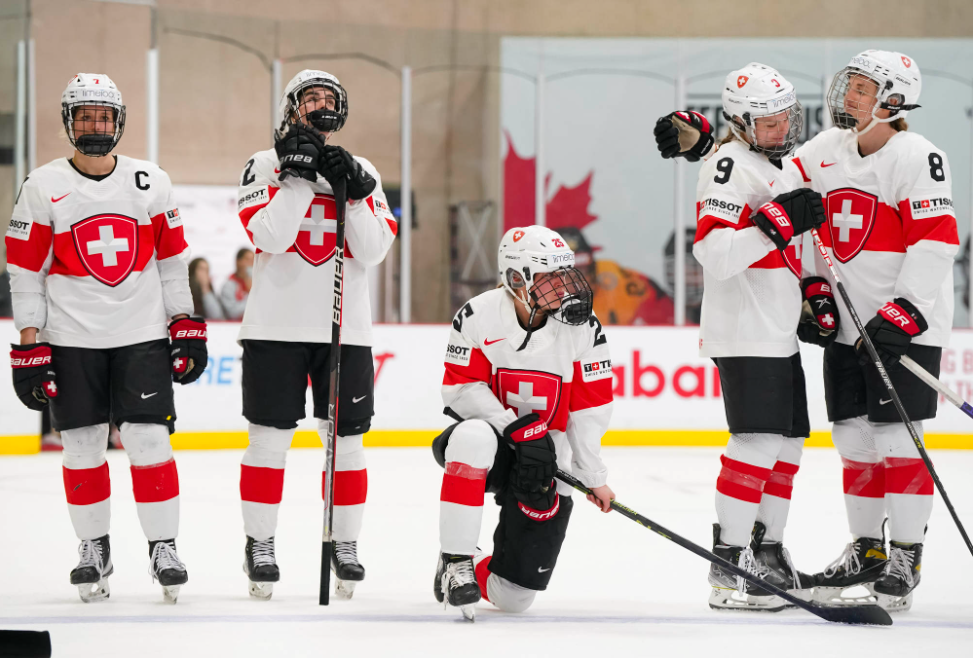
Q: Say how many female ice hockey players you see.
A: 5